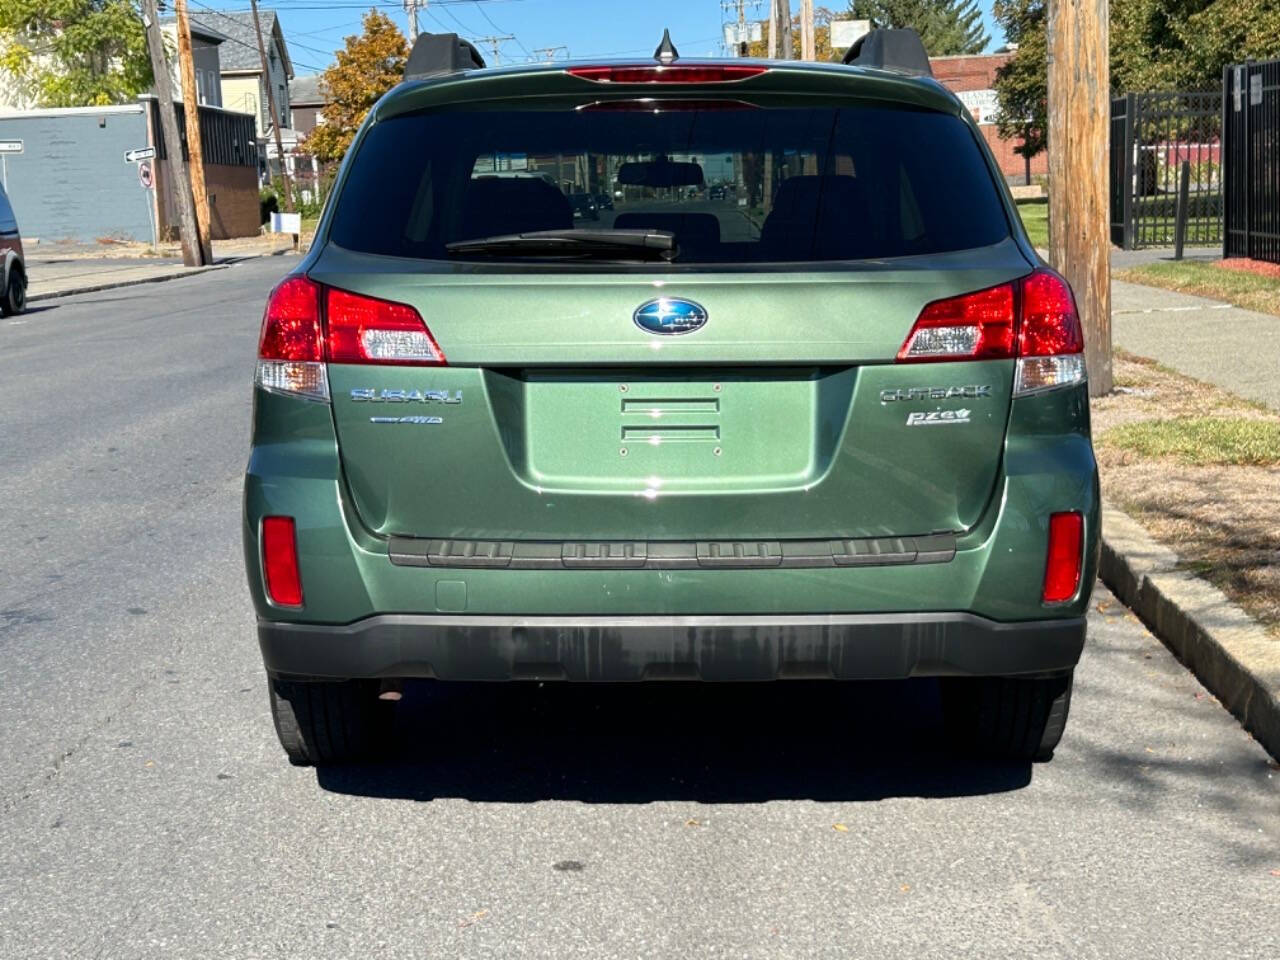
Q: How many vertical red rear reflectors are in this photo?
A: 2